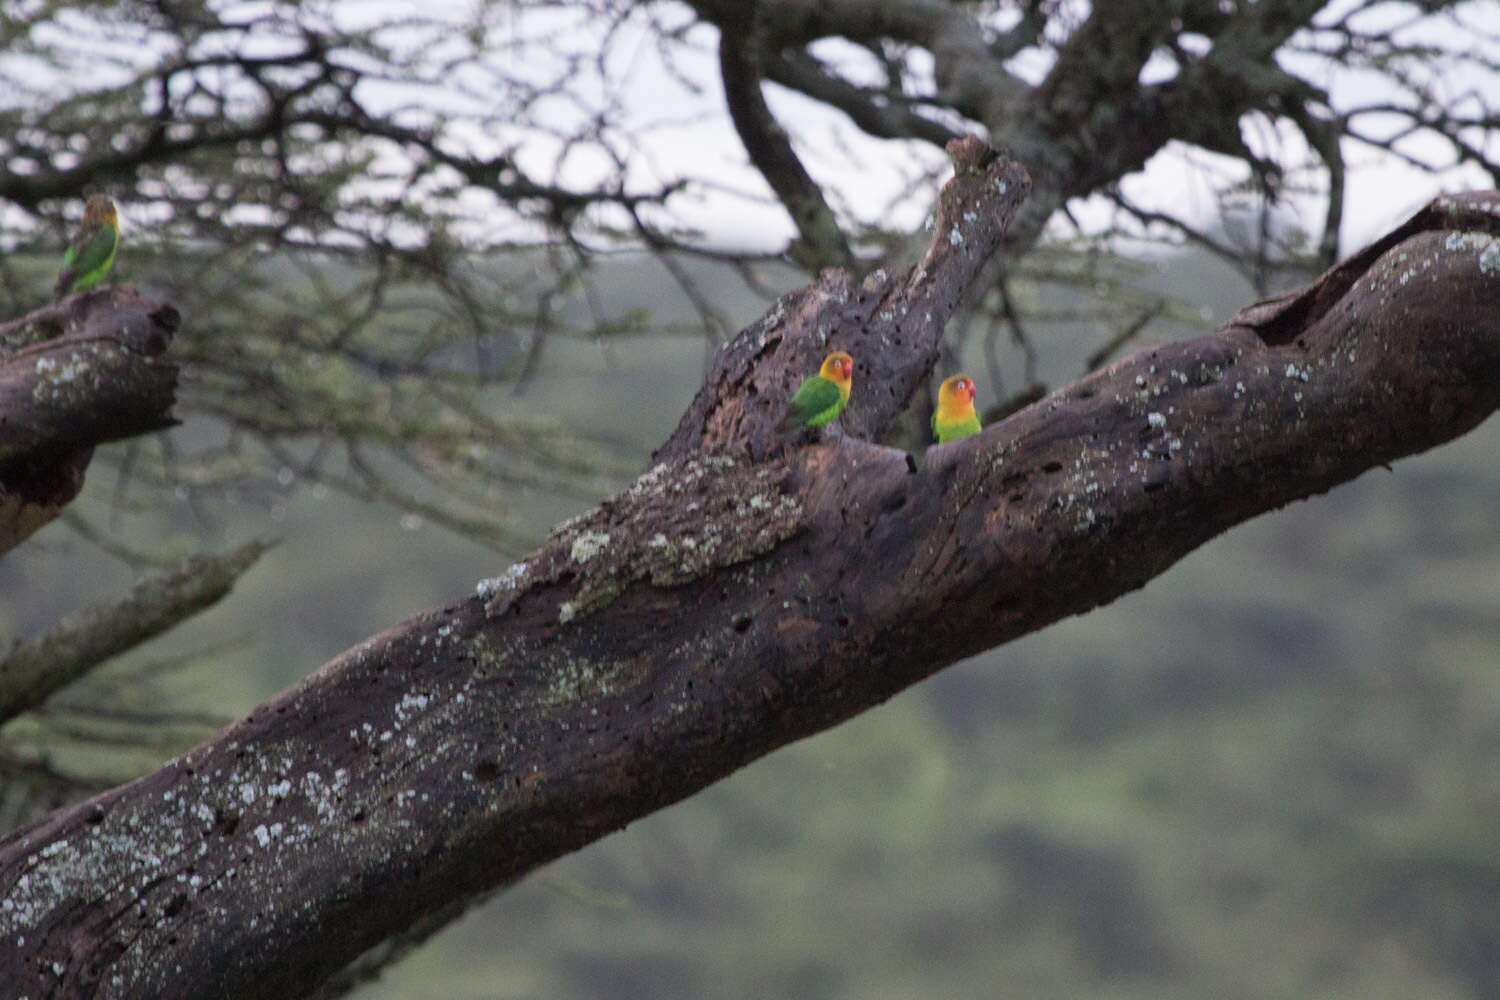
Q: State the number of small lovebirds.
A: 3